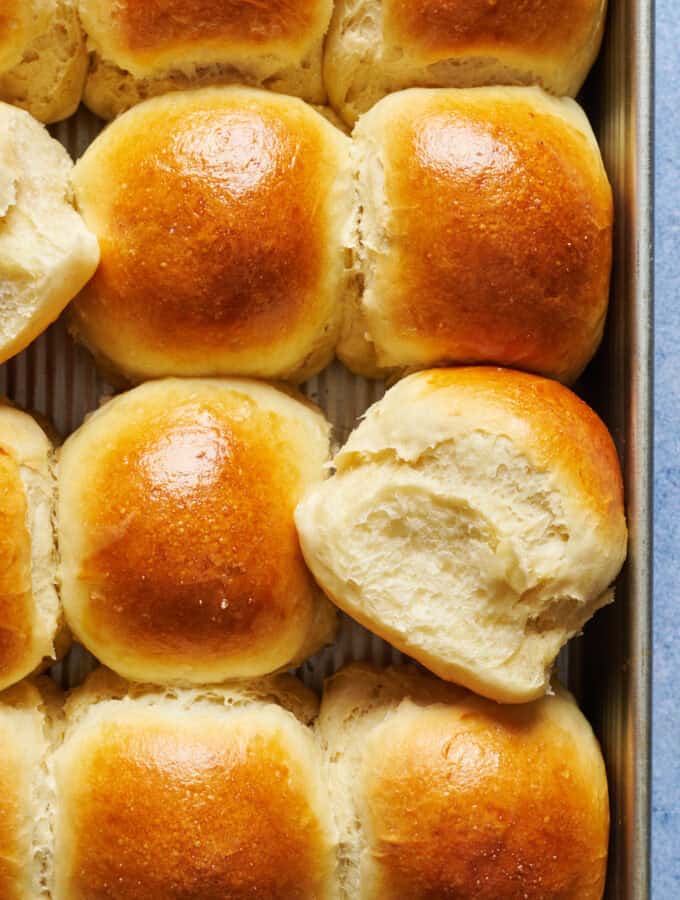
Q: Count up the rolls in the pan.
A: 12